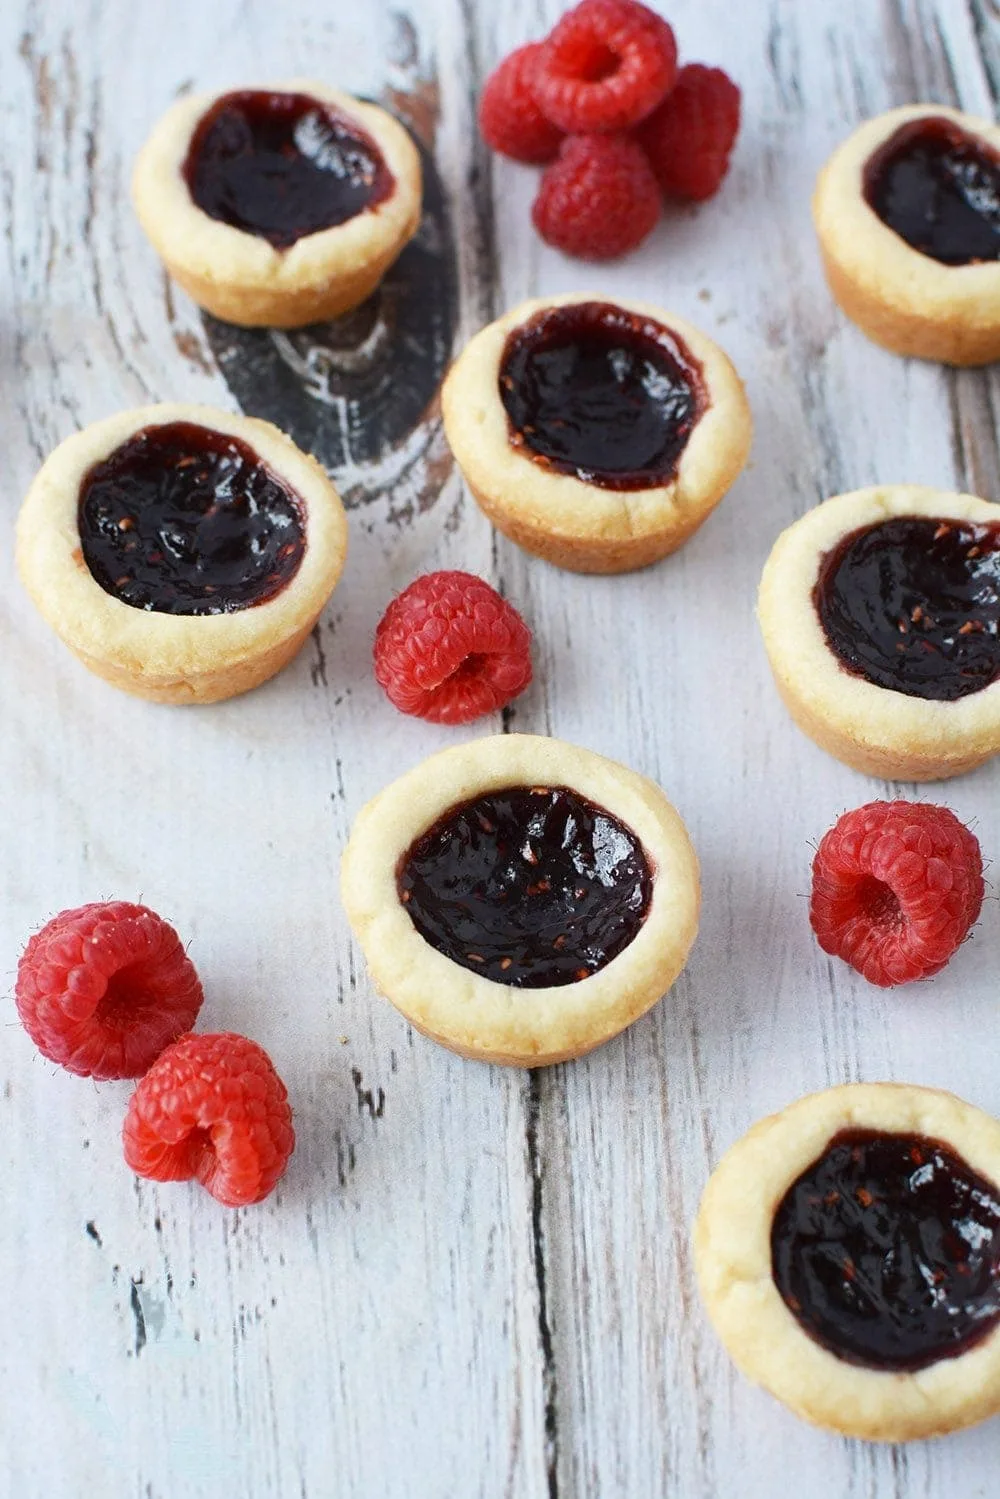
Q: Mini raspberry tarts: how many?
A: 7